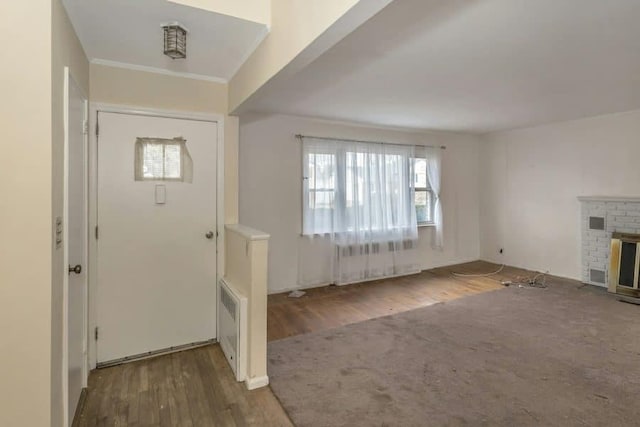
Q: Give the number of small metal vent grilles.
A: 2